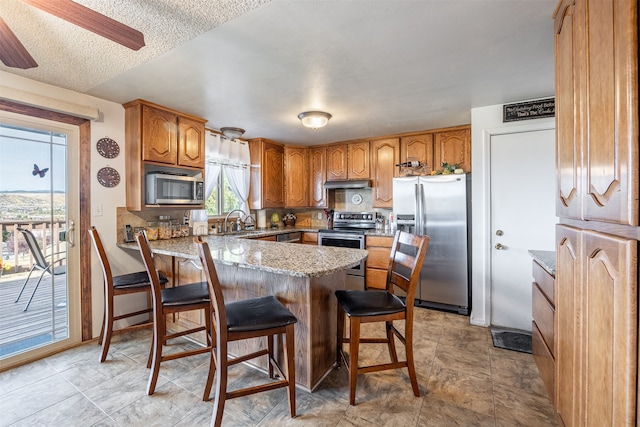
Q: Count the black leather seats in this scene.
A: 4